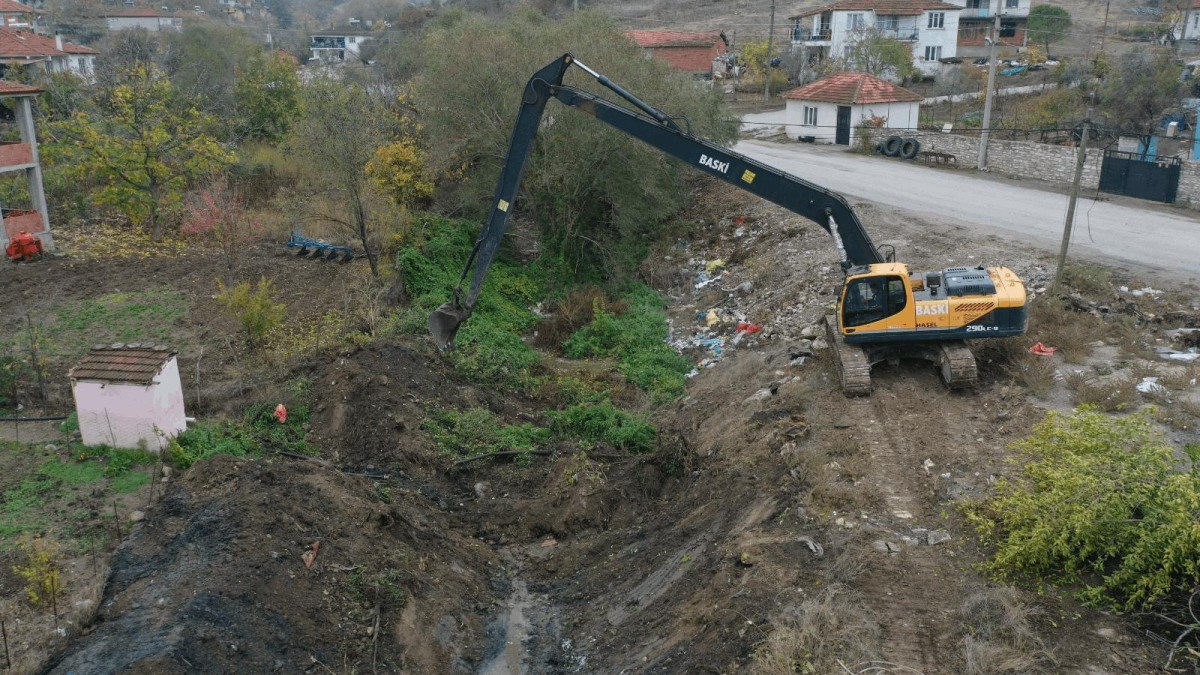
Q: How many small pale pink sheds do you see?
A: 1